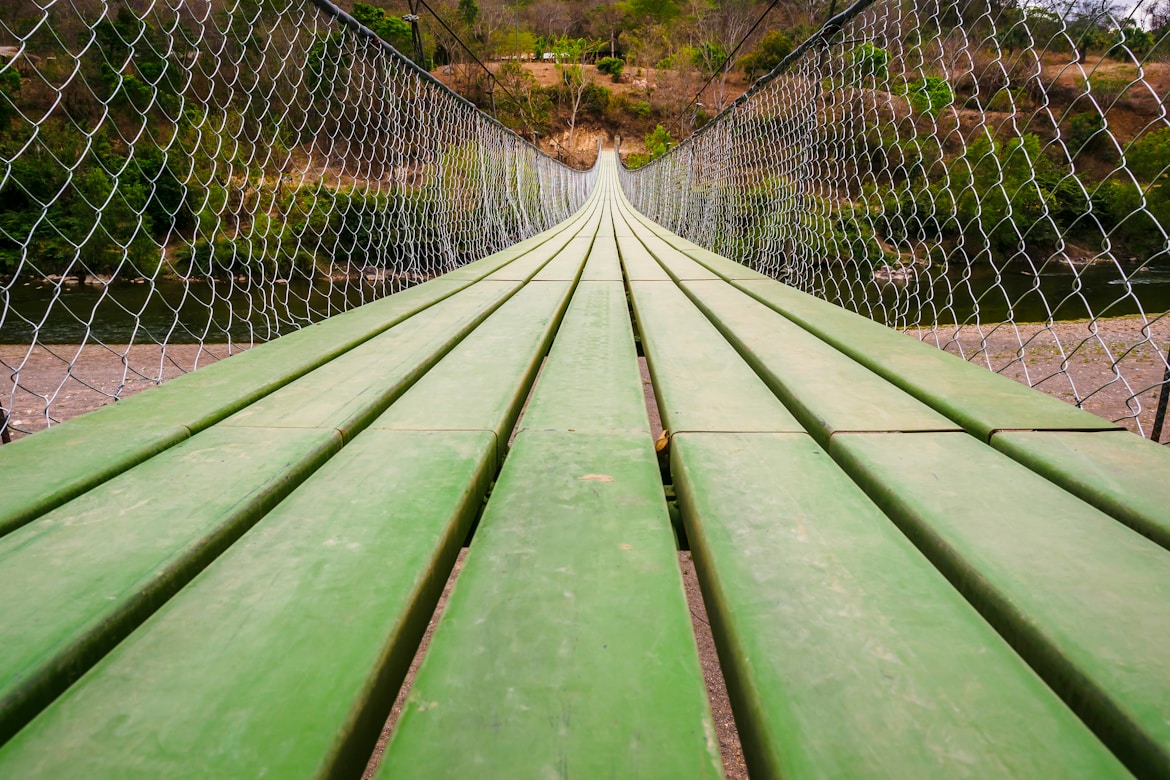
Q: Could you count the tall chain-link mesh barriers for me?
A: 2